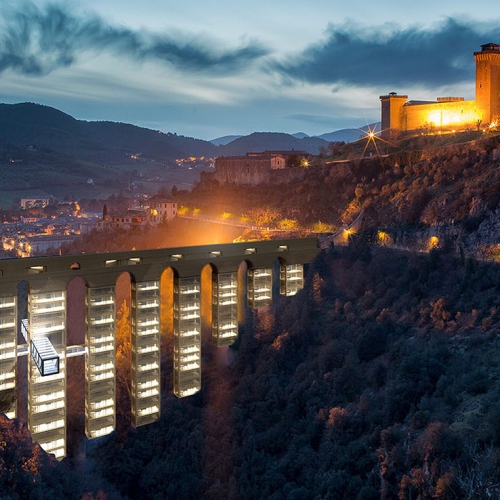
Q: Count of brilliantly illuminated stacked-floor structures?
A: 8